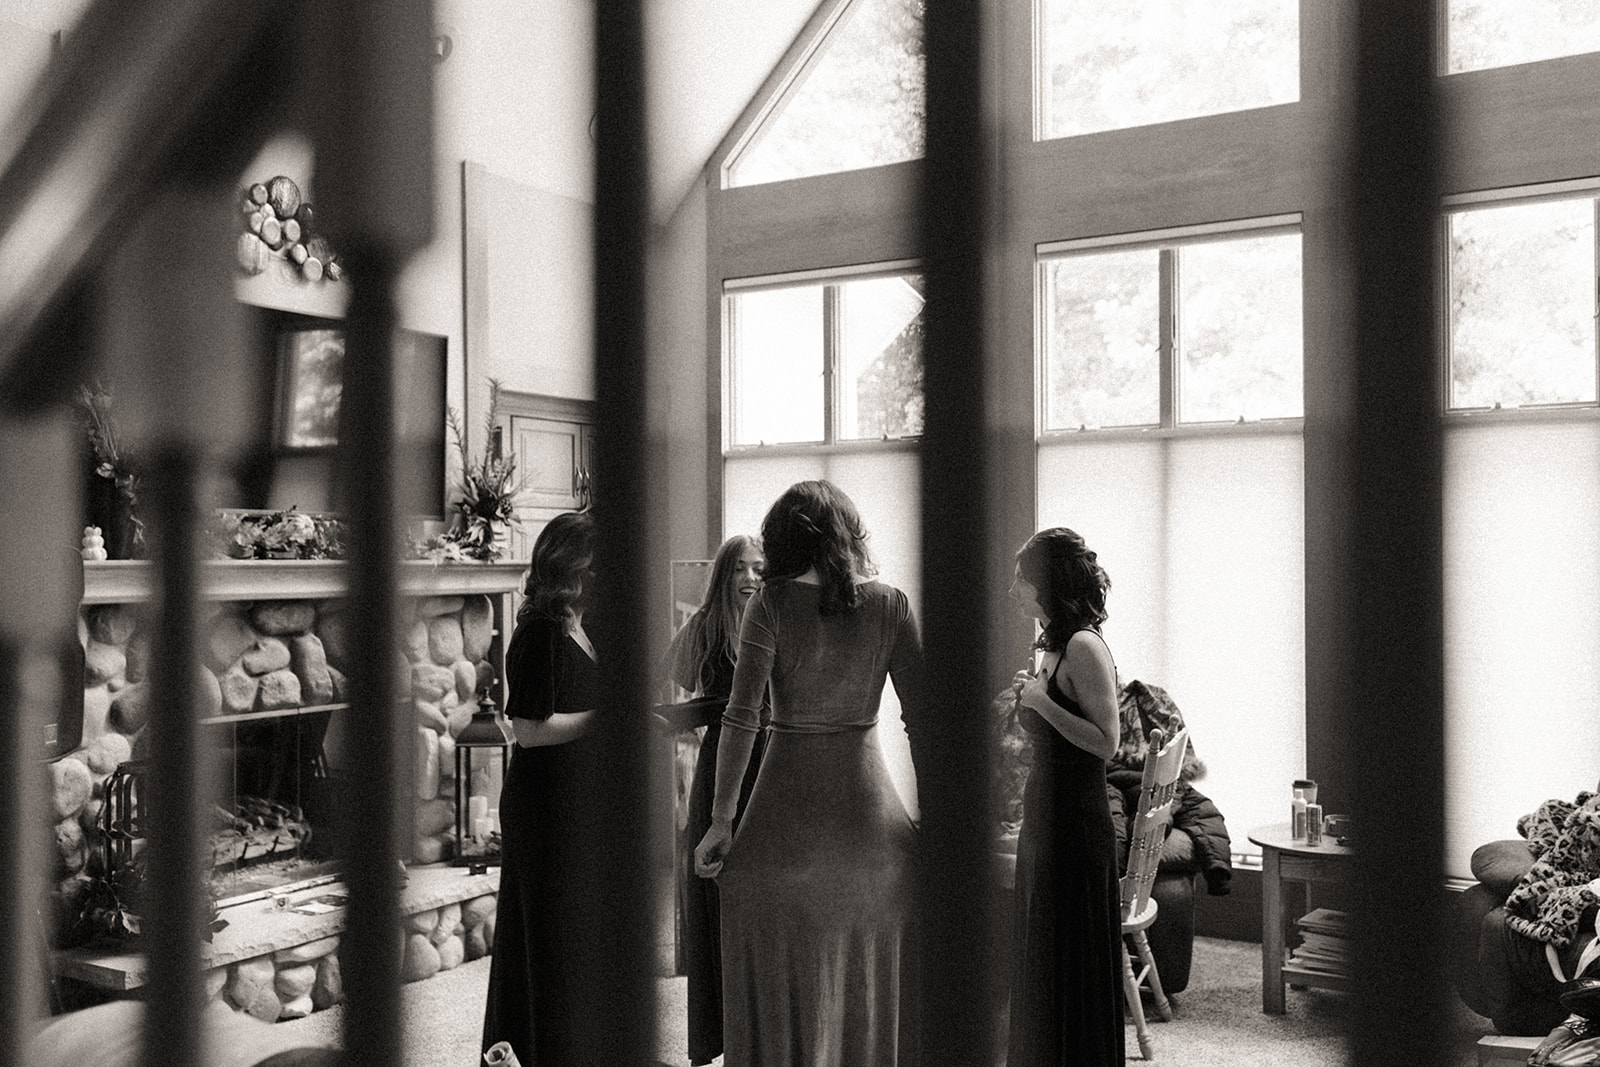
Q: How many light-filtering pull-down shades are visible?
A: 3